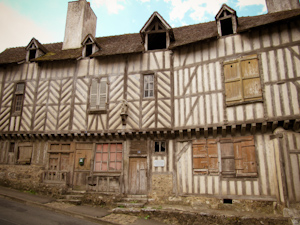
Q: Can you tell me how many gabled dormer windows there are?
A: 4